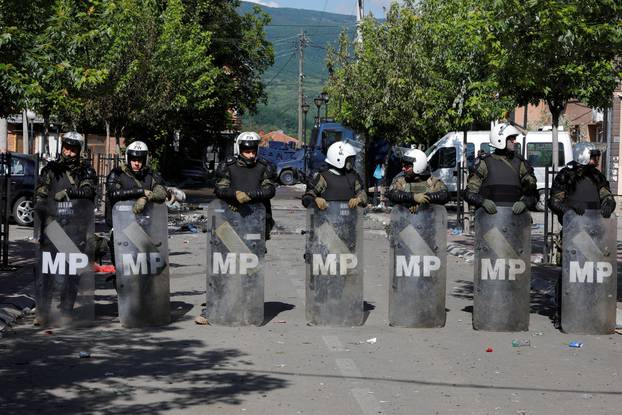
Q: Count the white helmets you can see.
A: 7